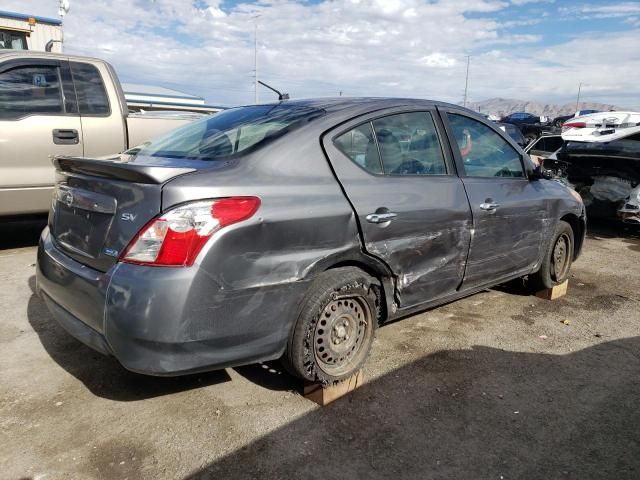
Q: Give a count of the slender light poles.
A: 3